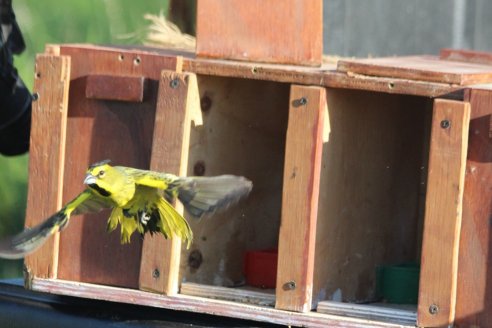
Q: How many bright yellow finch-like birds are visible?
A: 1